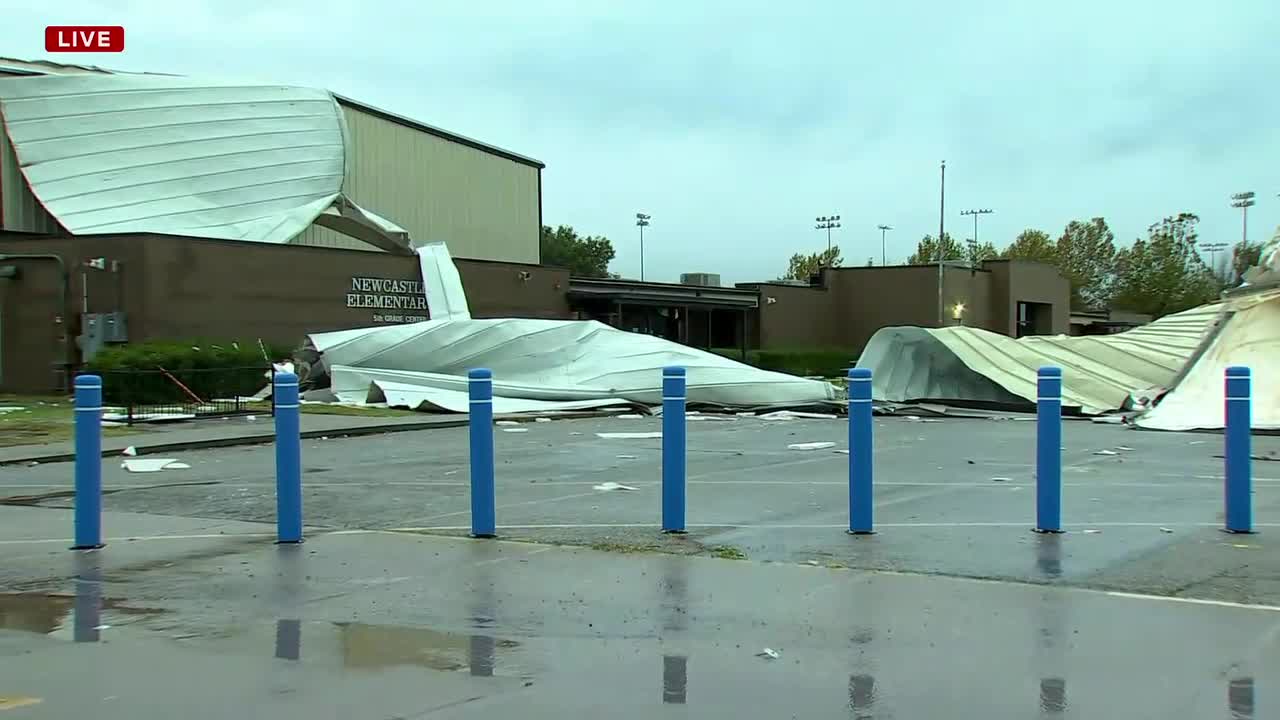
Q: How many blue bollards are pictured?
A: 7